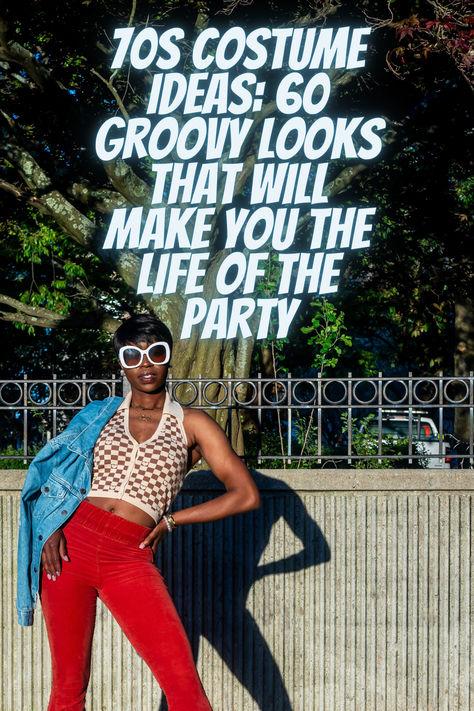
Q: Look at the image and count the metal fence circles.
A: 14